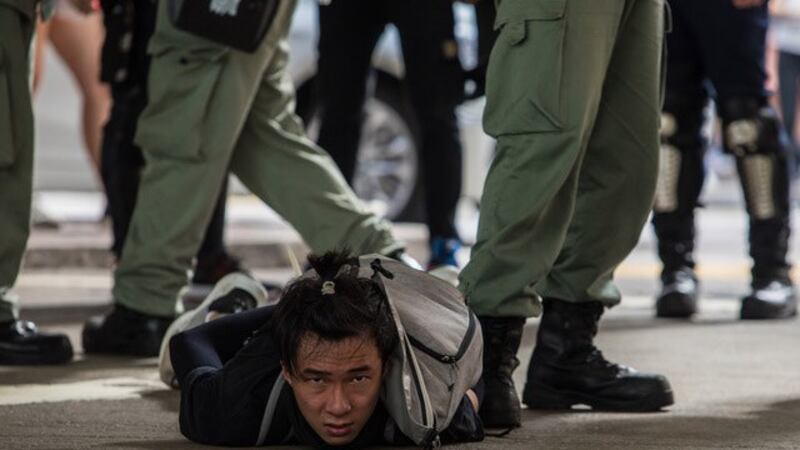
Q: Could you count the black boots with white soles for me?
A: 0